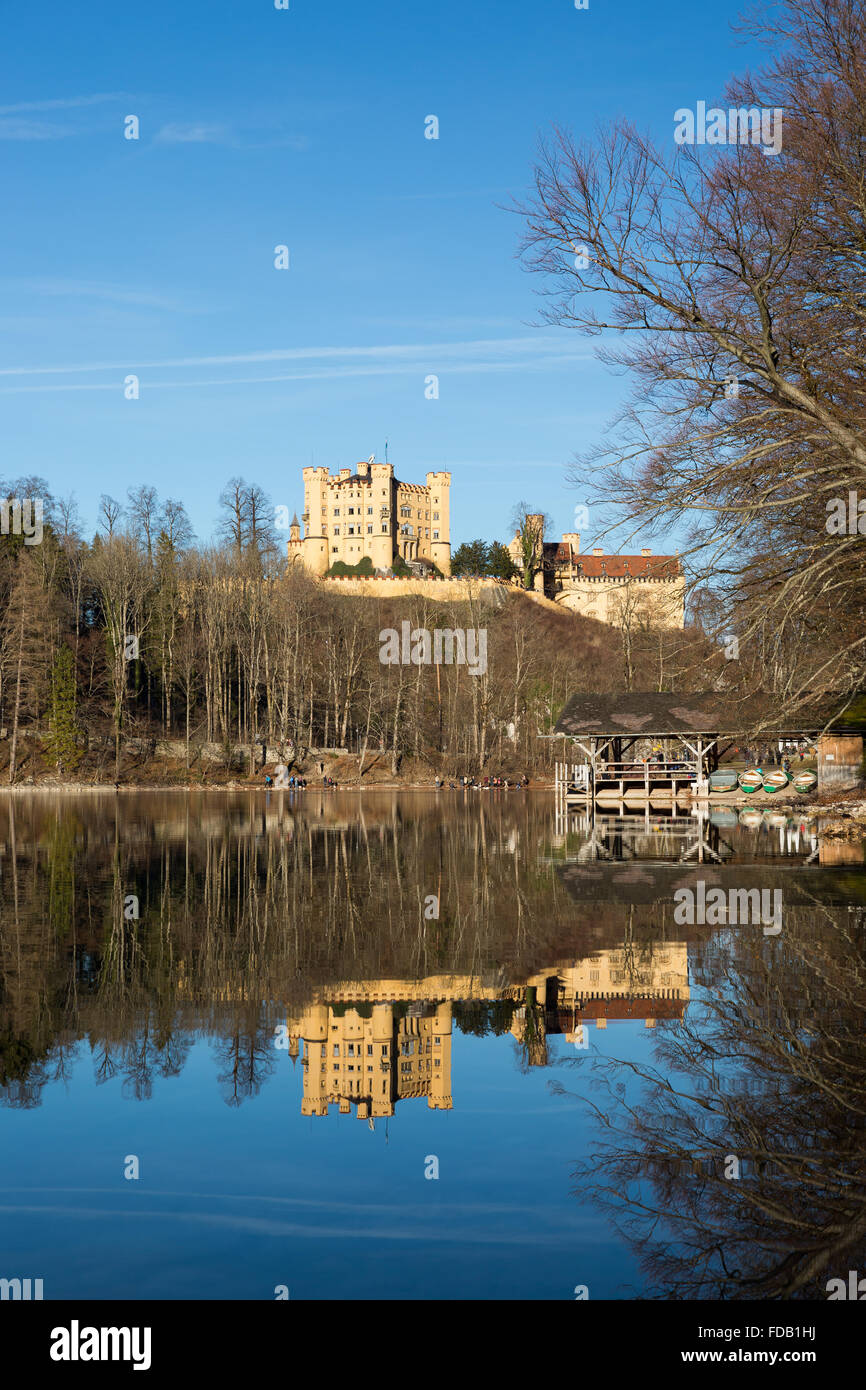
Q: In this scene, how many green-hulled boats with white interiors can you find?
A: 3